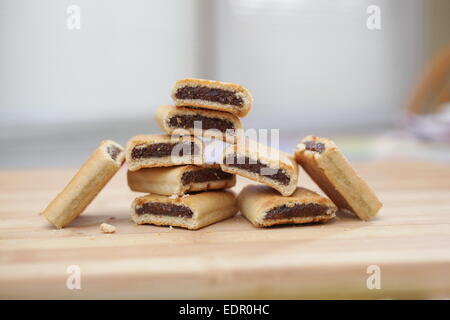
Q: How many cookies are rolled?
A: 9